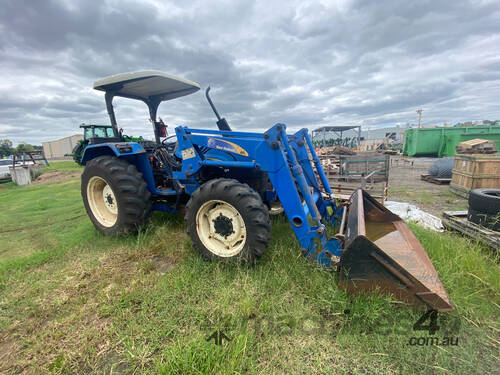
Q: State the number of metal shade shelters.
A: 1